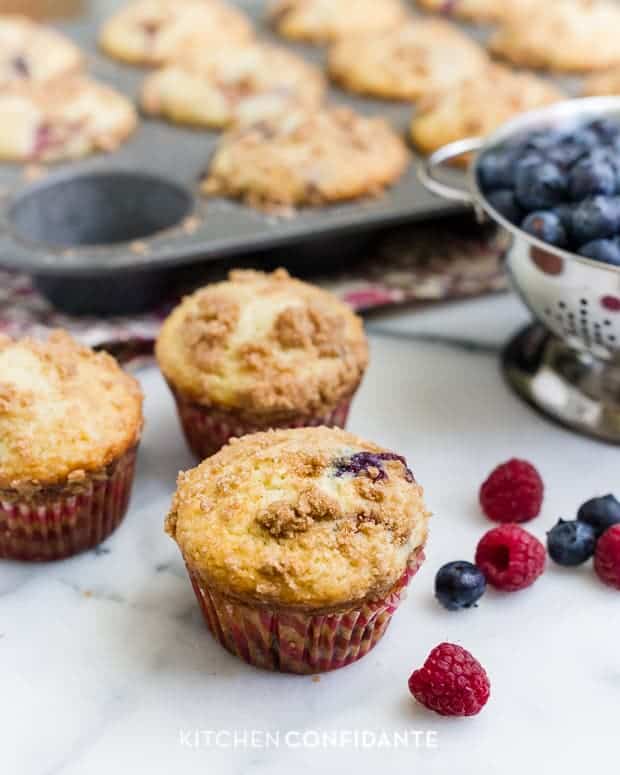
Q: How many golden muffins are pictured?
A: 14